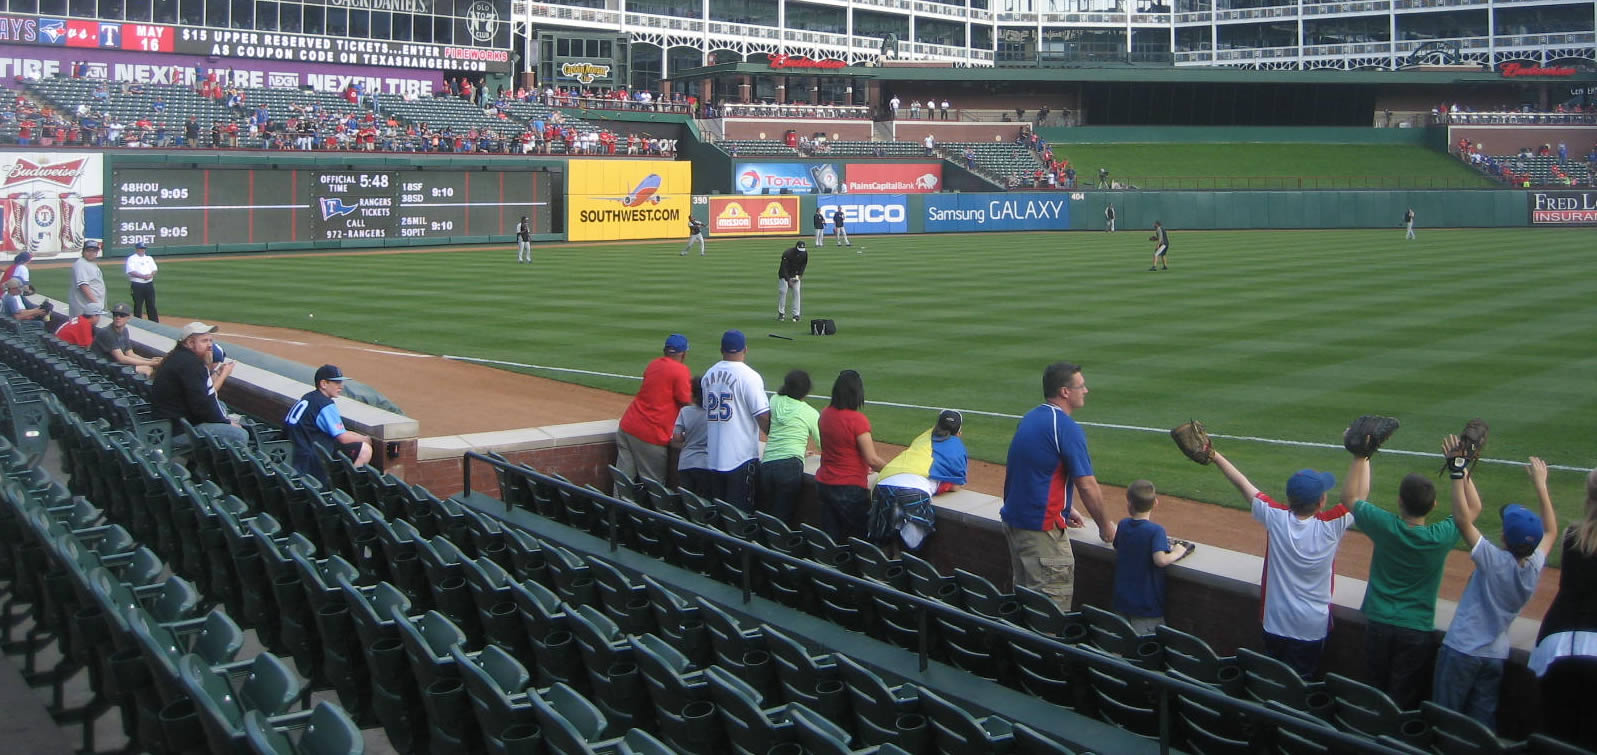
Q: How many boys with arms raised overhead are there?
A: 3